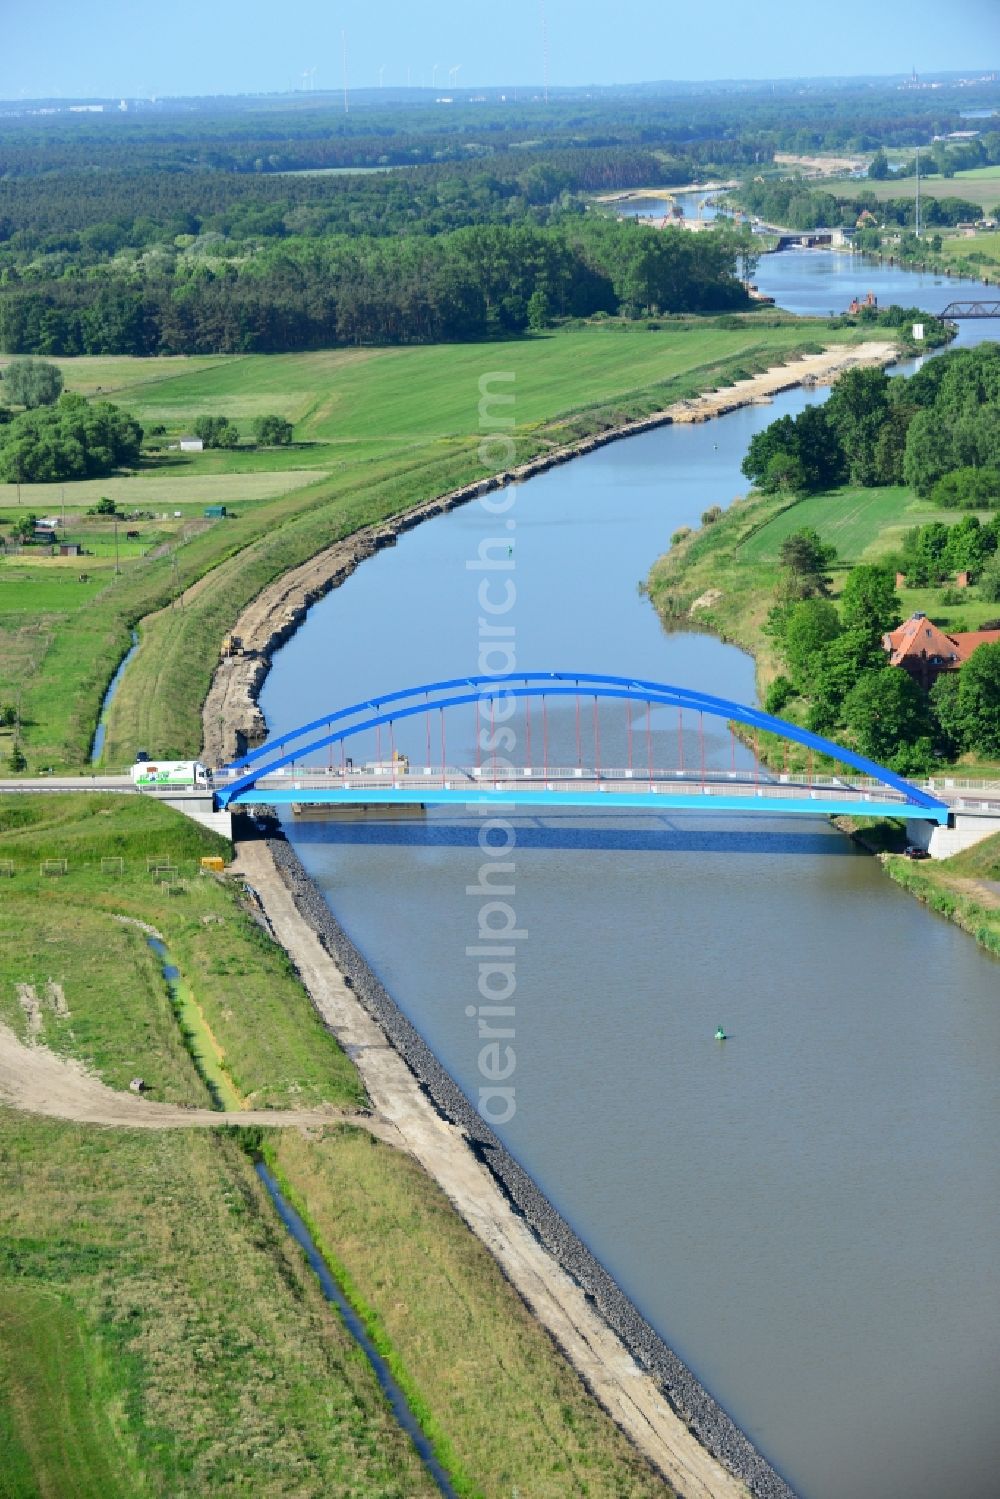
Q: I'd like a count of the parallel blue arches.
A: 2